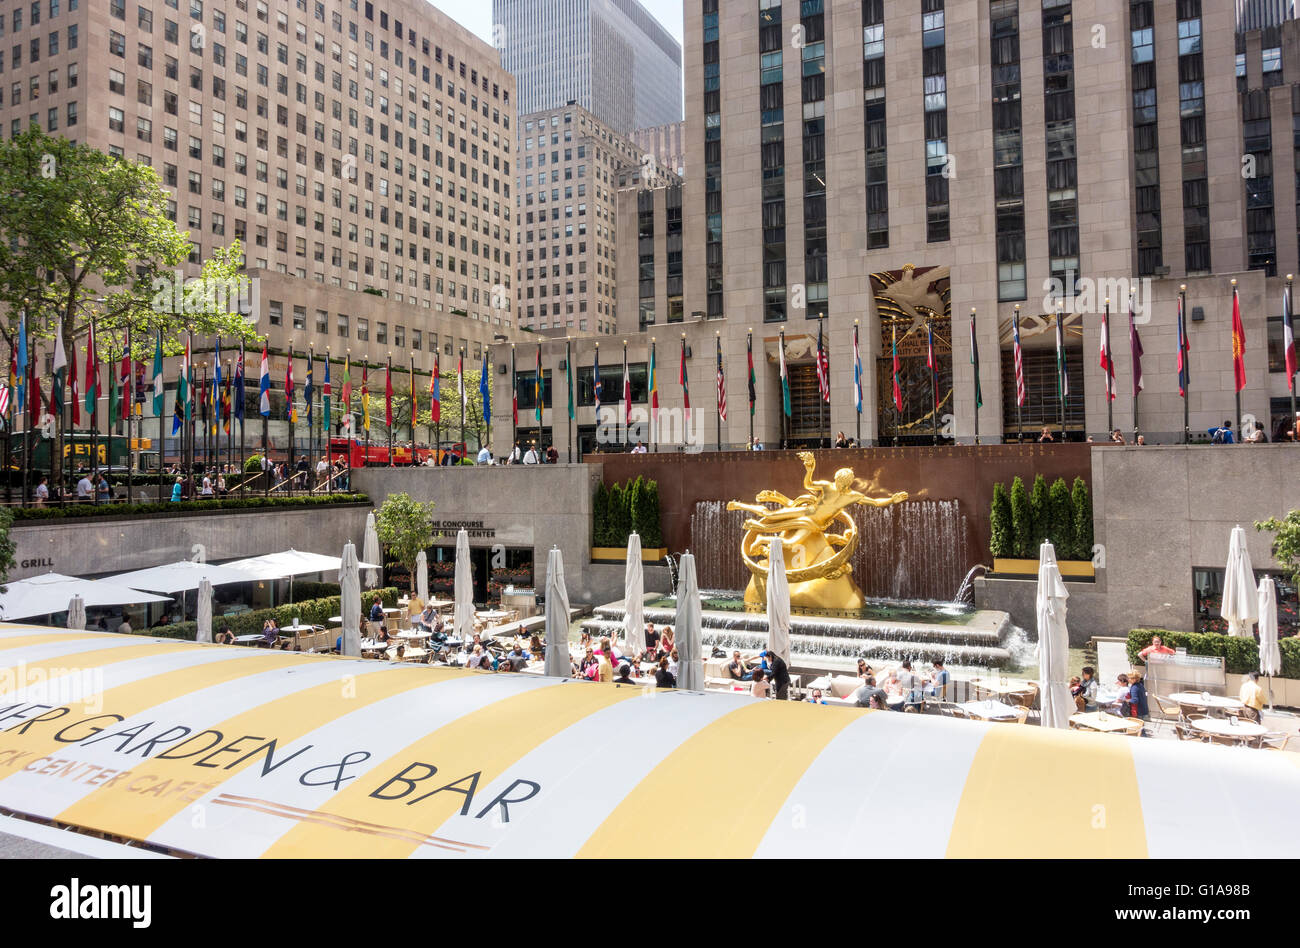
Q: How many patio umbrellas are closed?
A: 14